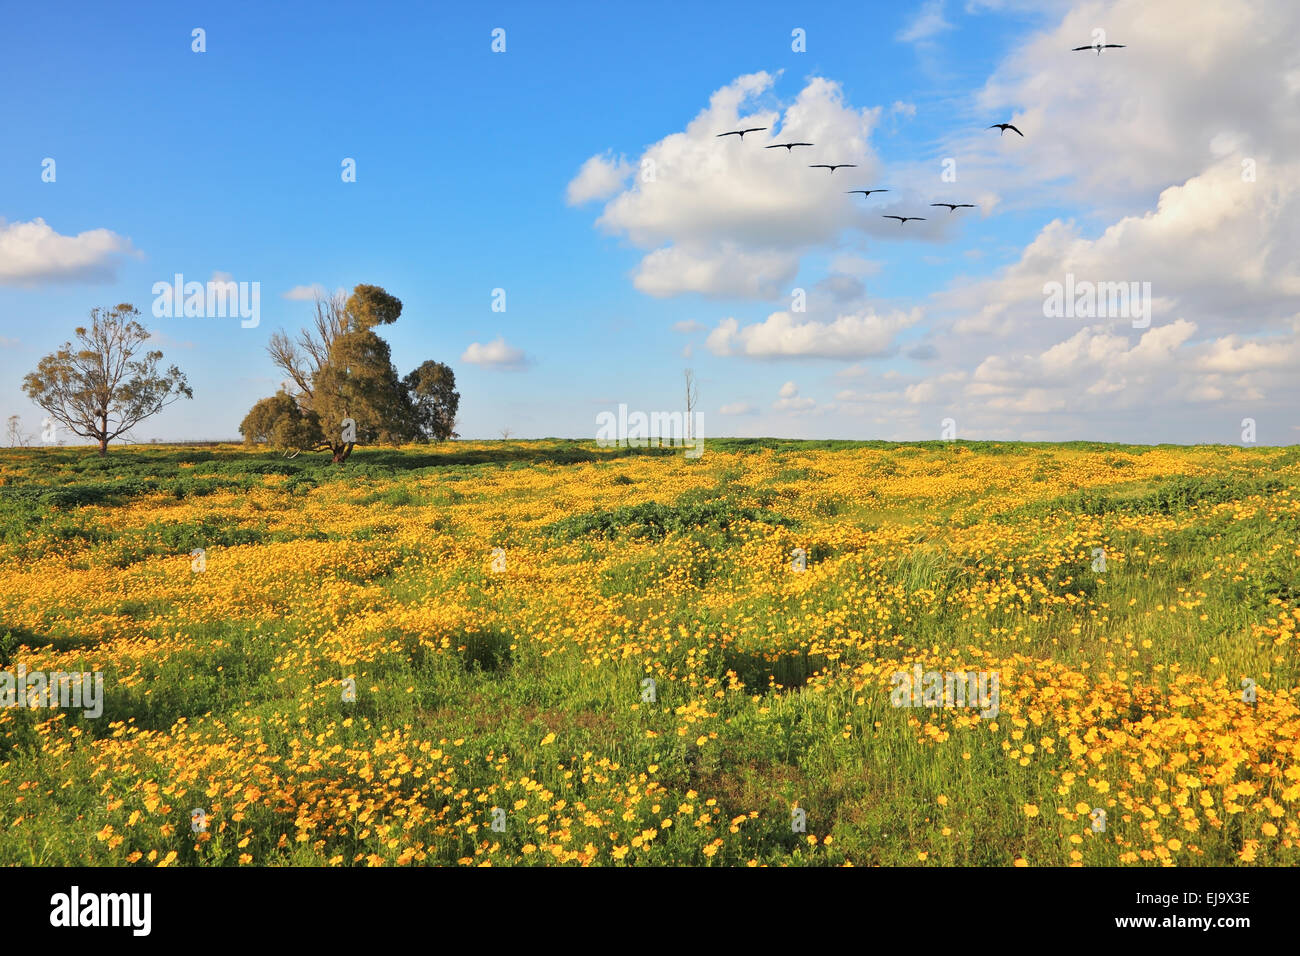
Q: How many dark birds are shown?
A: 8